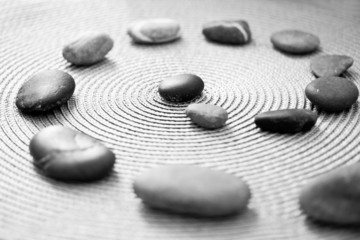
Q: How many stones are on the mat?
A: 13